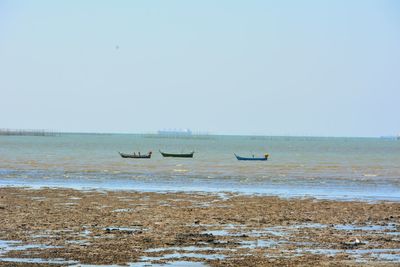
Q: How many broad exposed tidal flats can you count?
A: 1